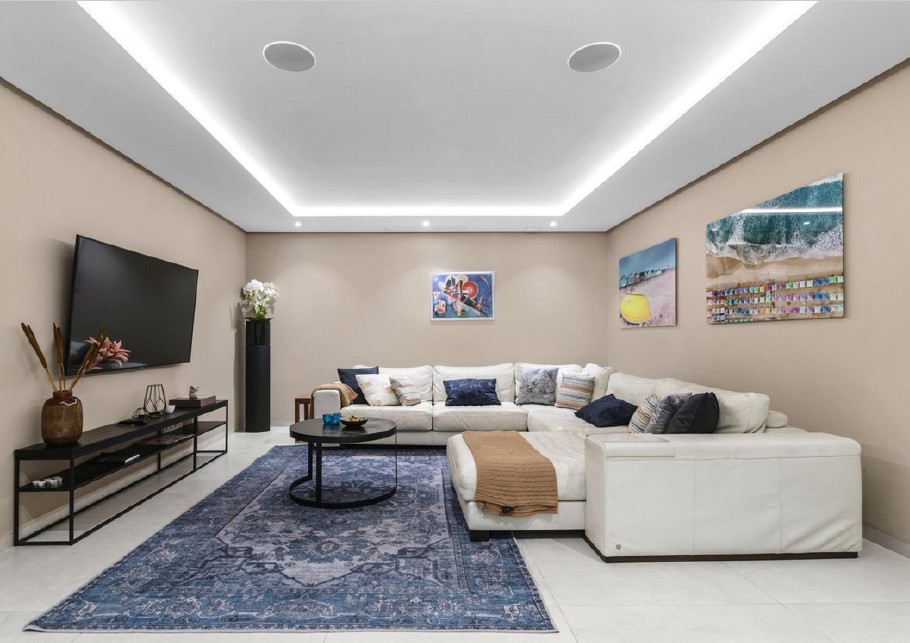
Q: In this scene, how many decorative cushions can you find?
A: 10